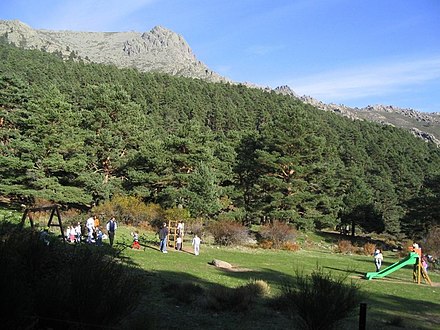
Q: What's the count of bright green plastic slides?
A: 1